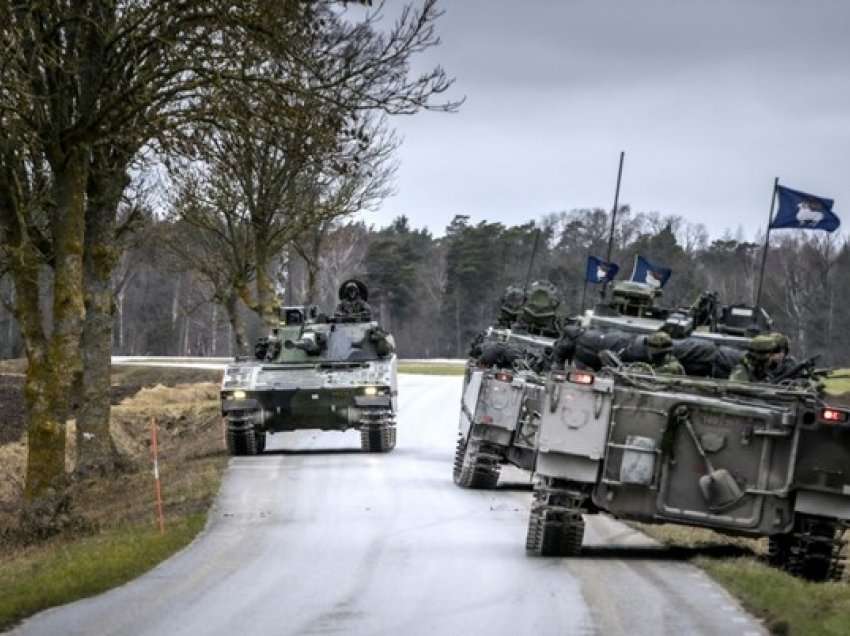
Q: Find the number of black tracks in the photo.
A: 5